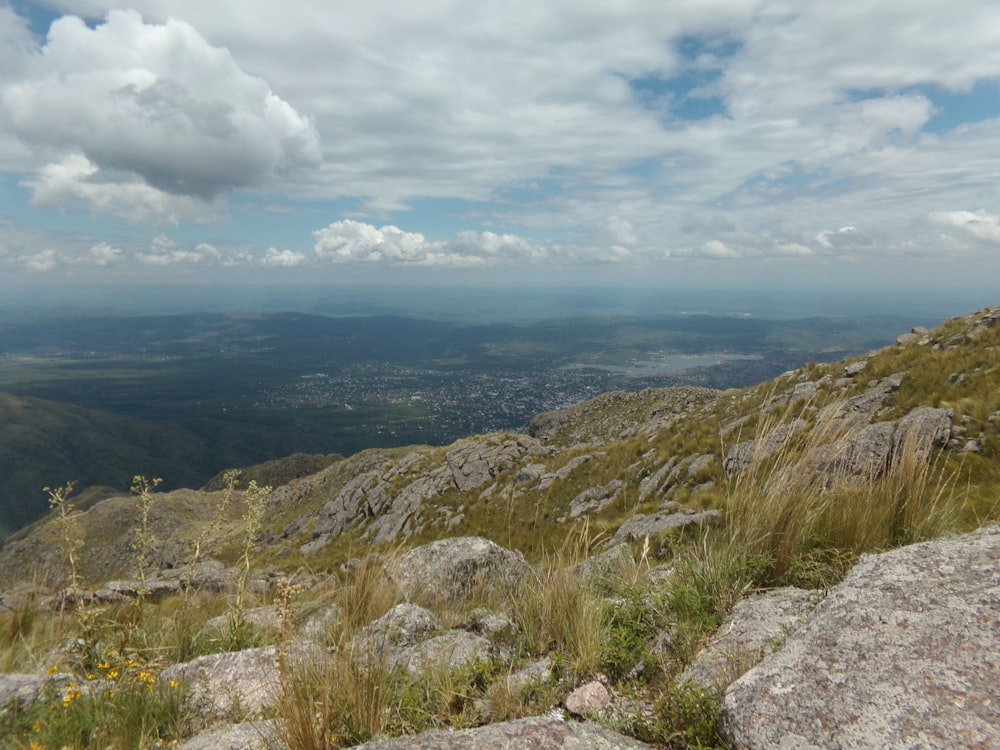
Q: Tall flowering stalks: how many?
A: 4